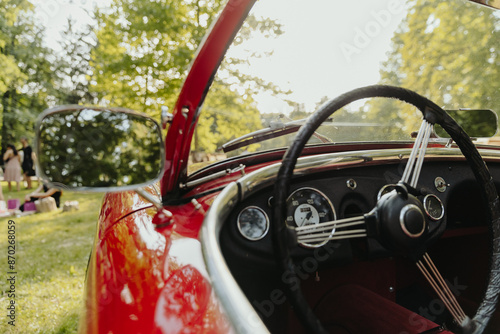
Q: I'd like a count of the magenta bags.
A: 2